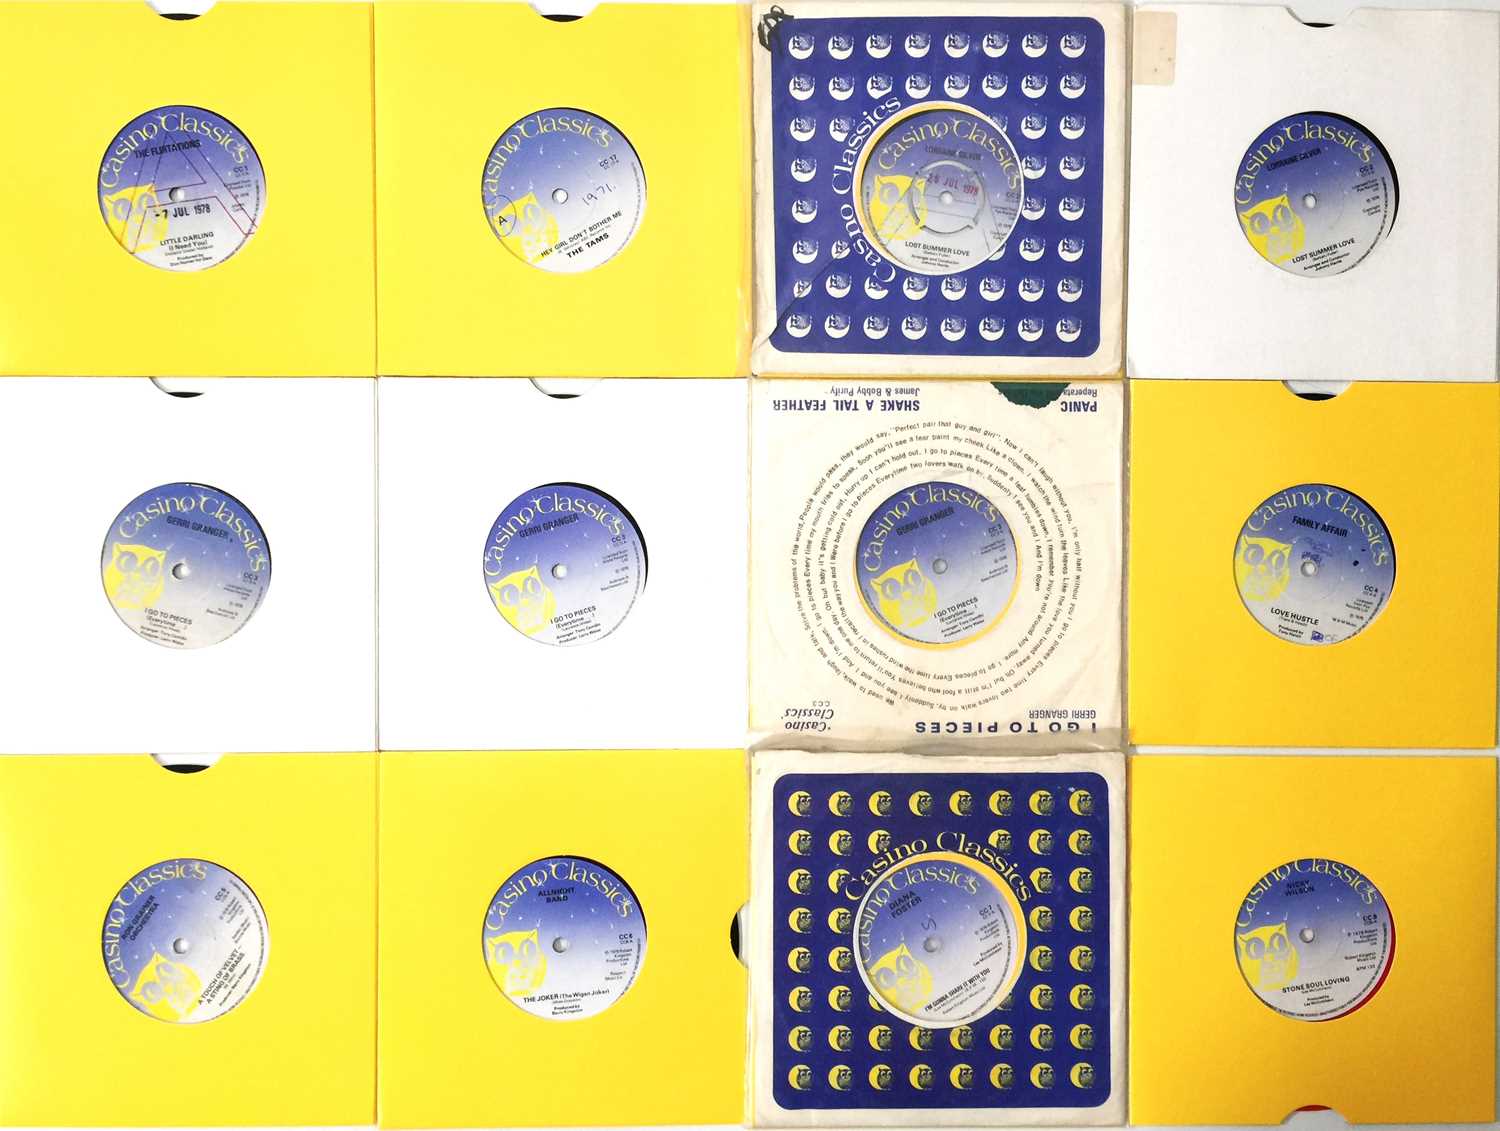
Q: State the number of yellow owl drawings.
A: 12